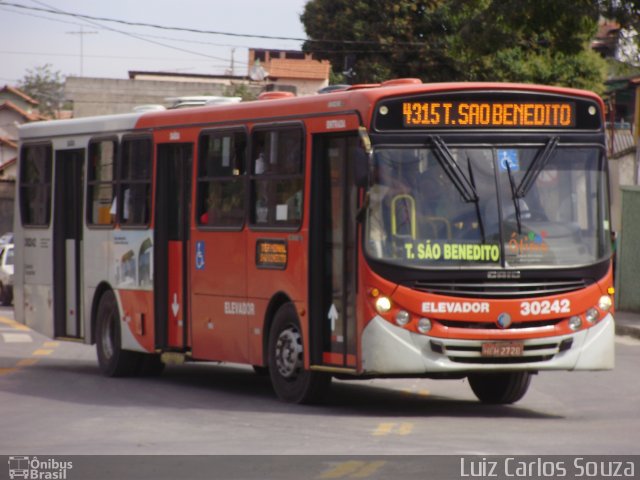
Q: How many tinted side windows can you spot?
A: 5